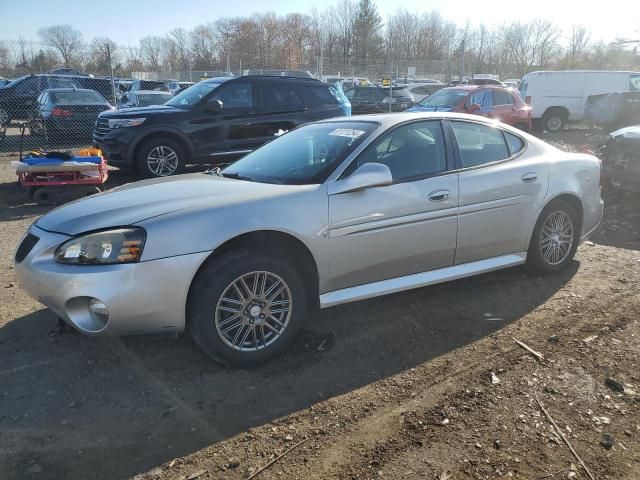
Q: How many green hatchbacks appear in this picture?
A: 0